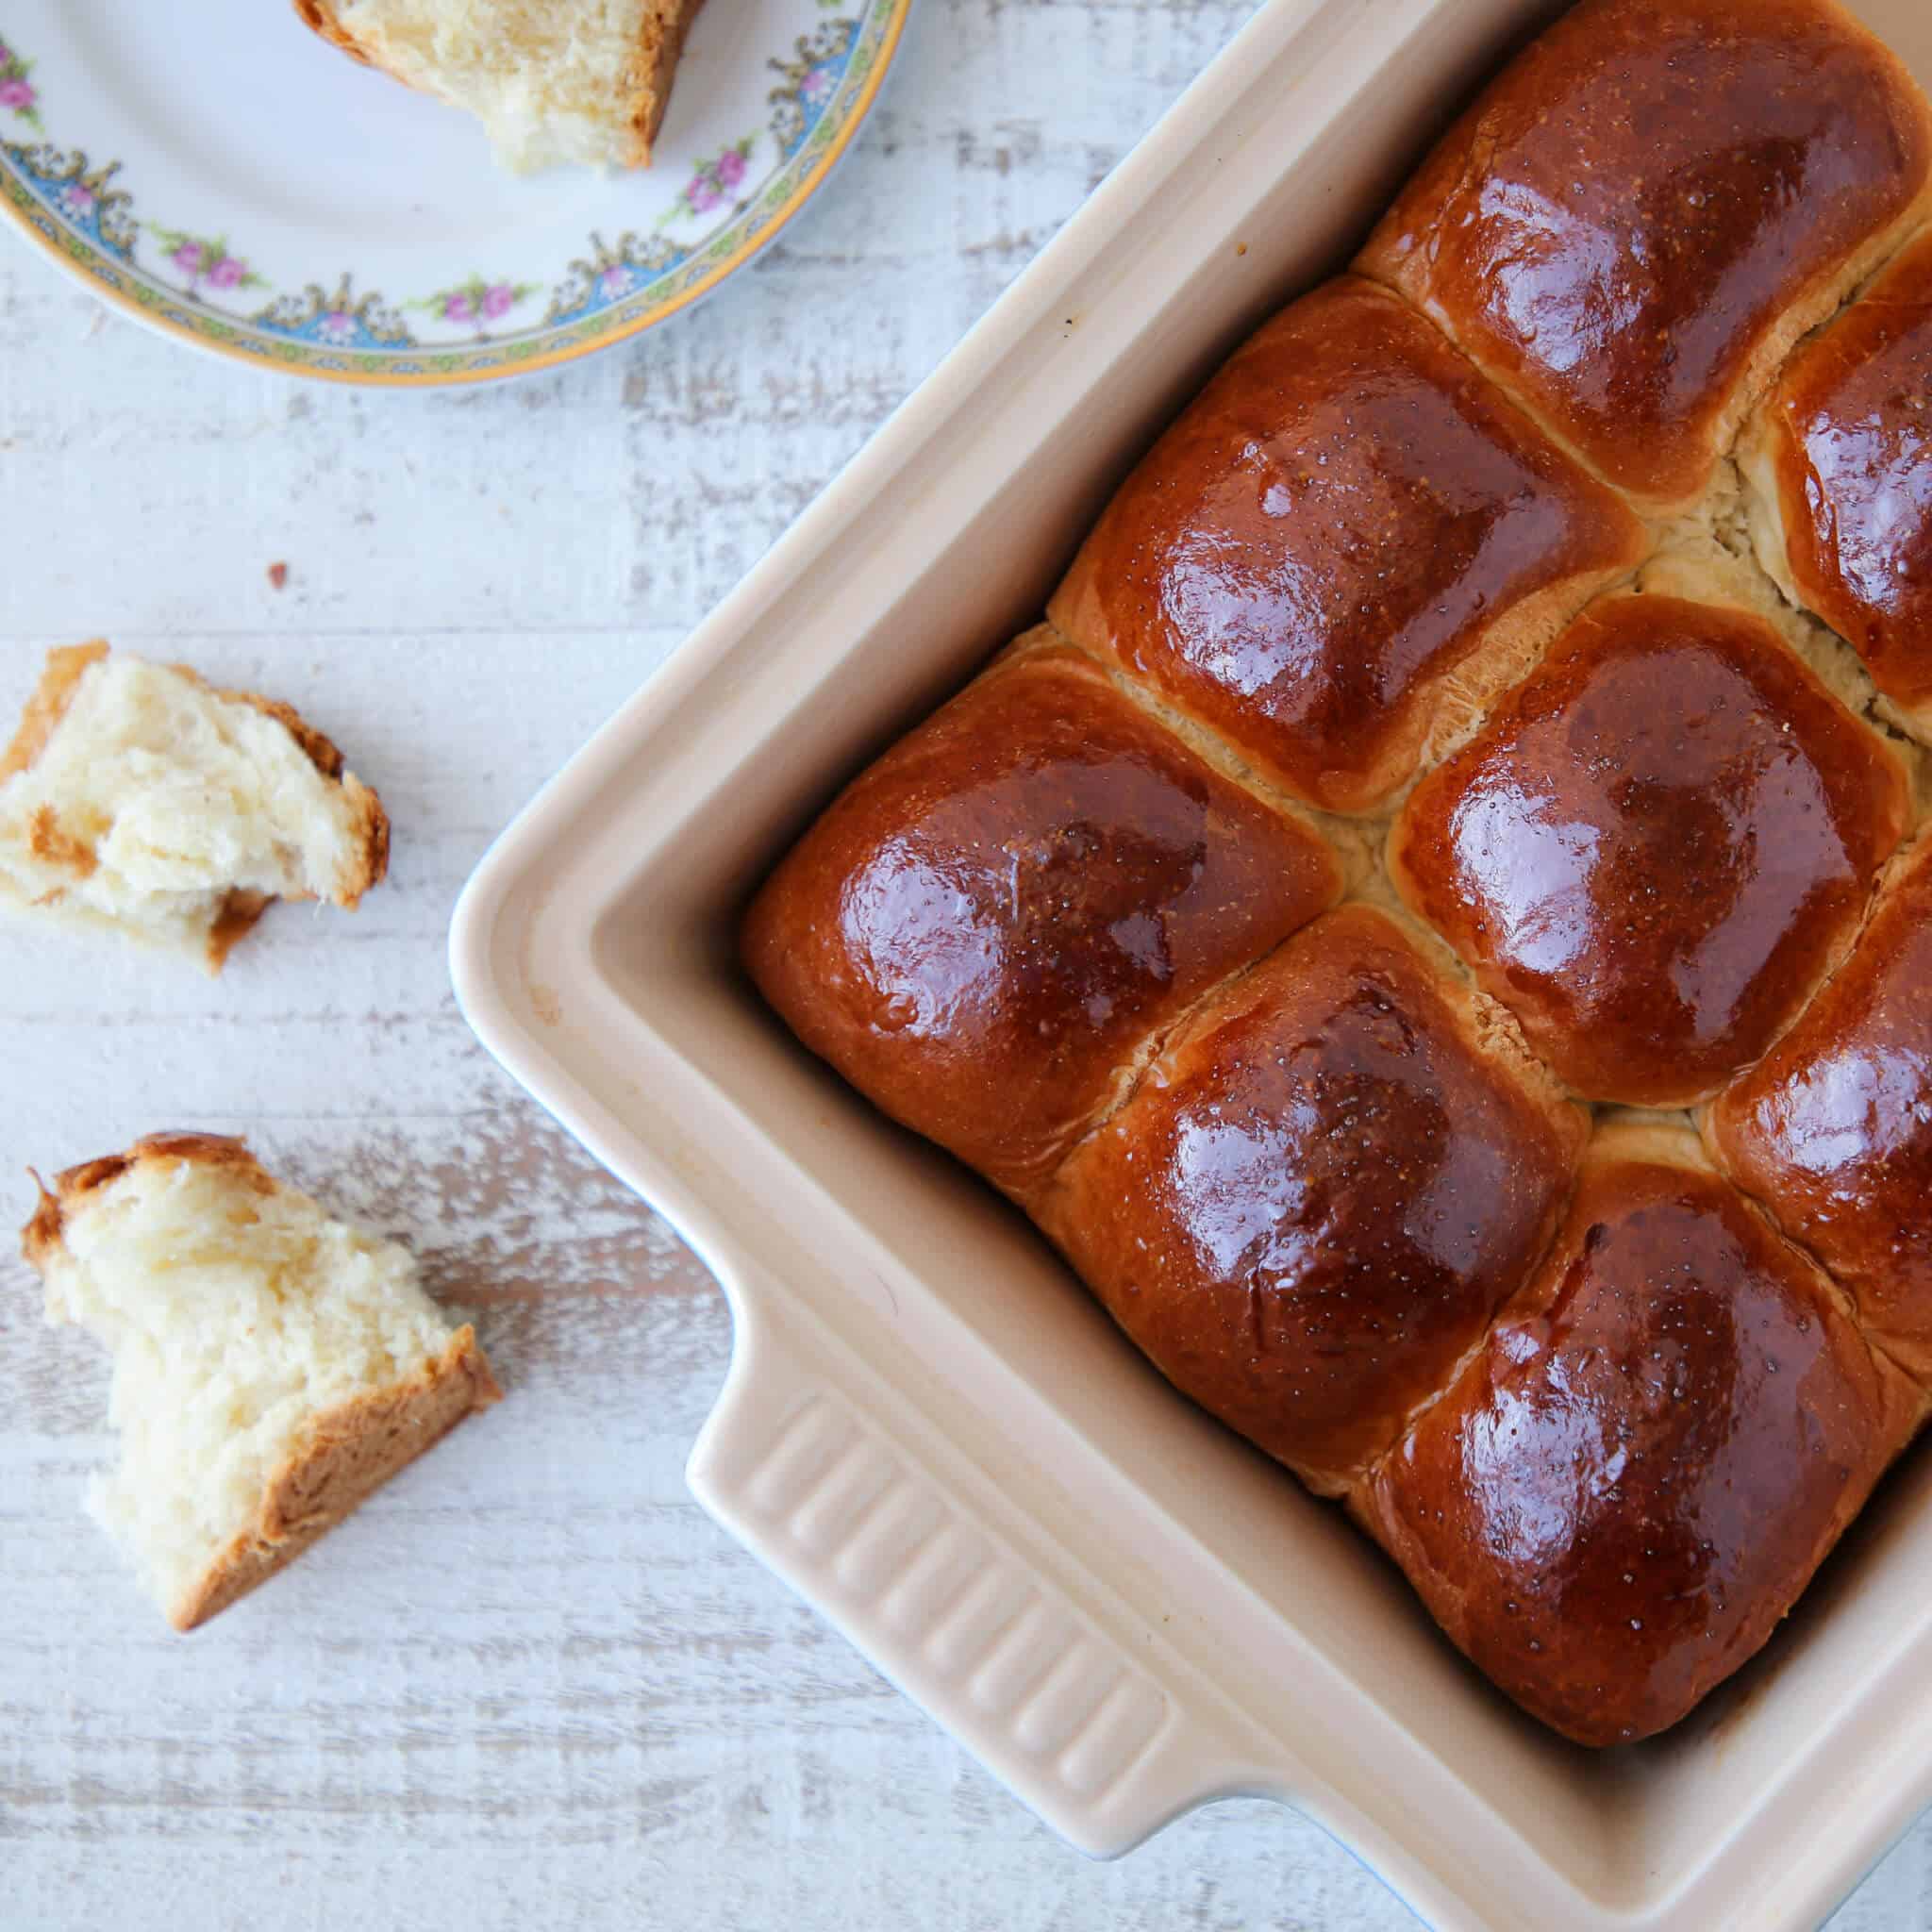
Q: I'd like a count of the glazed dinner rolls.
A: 8